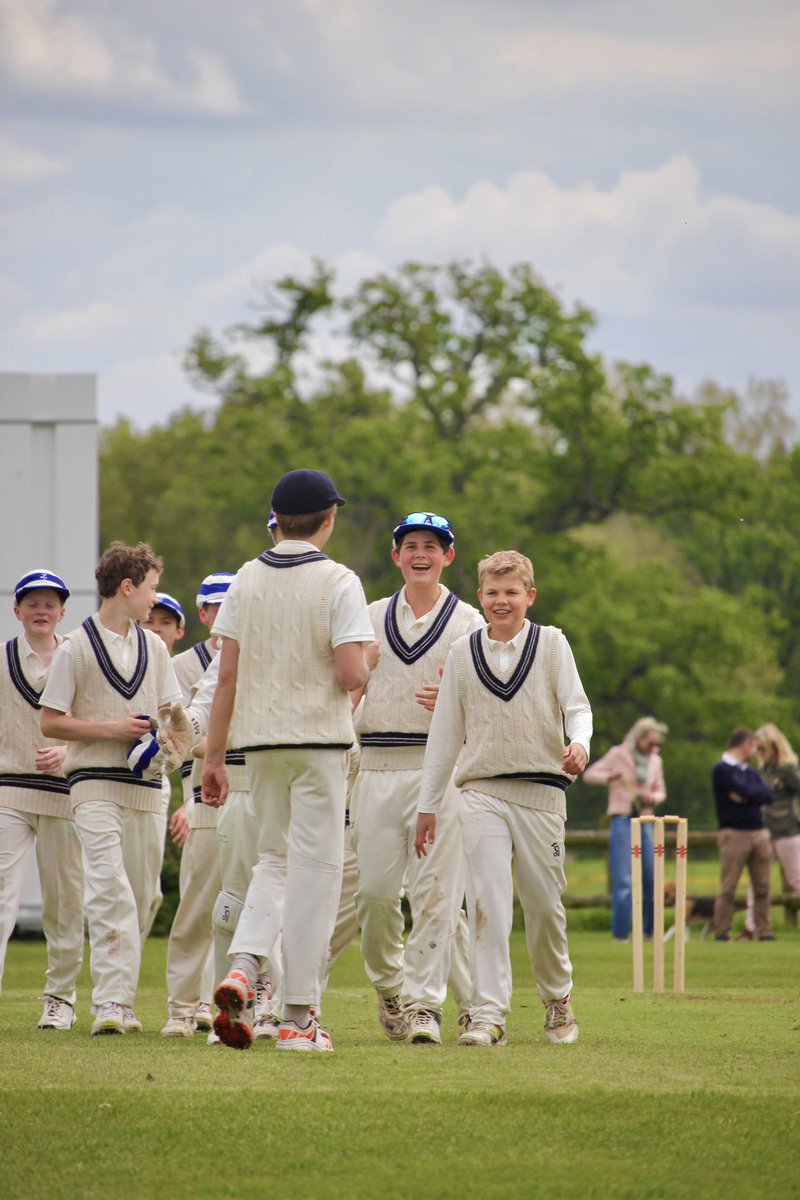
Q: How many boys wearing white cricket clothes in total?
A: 8